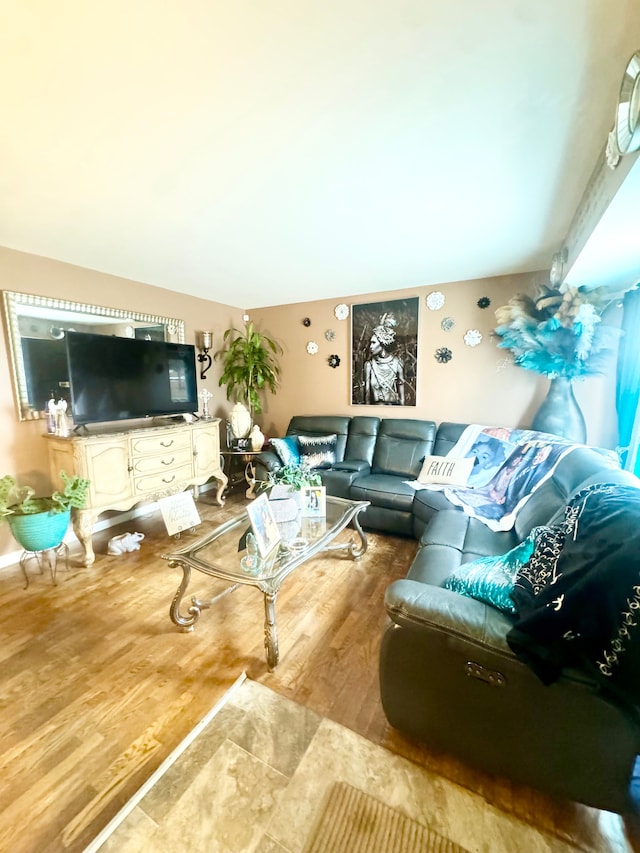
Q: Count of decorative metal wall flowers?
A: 10